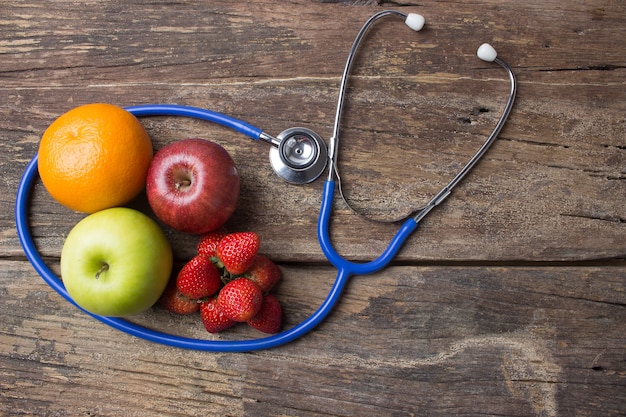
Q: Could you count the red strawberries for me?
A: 8